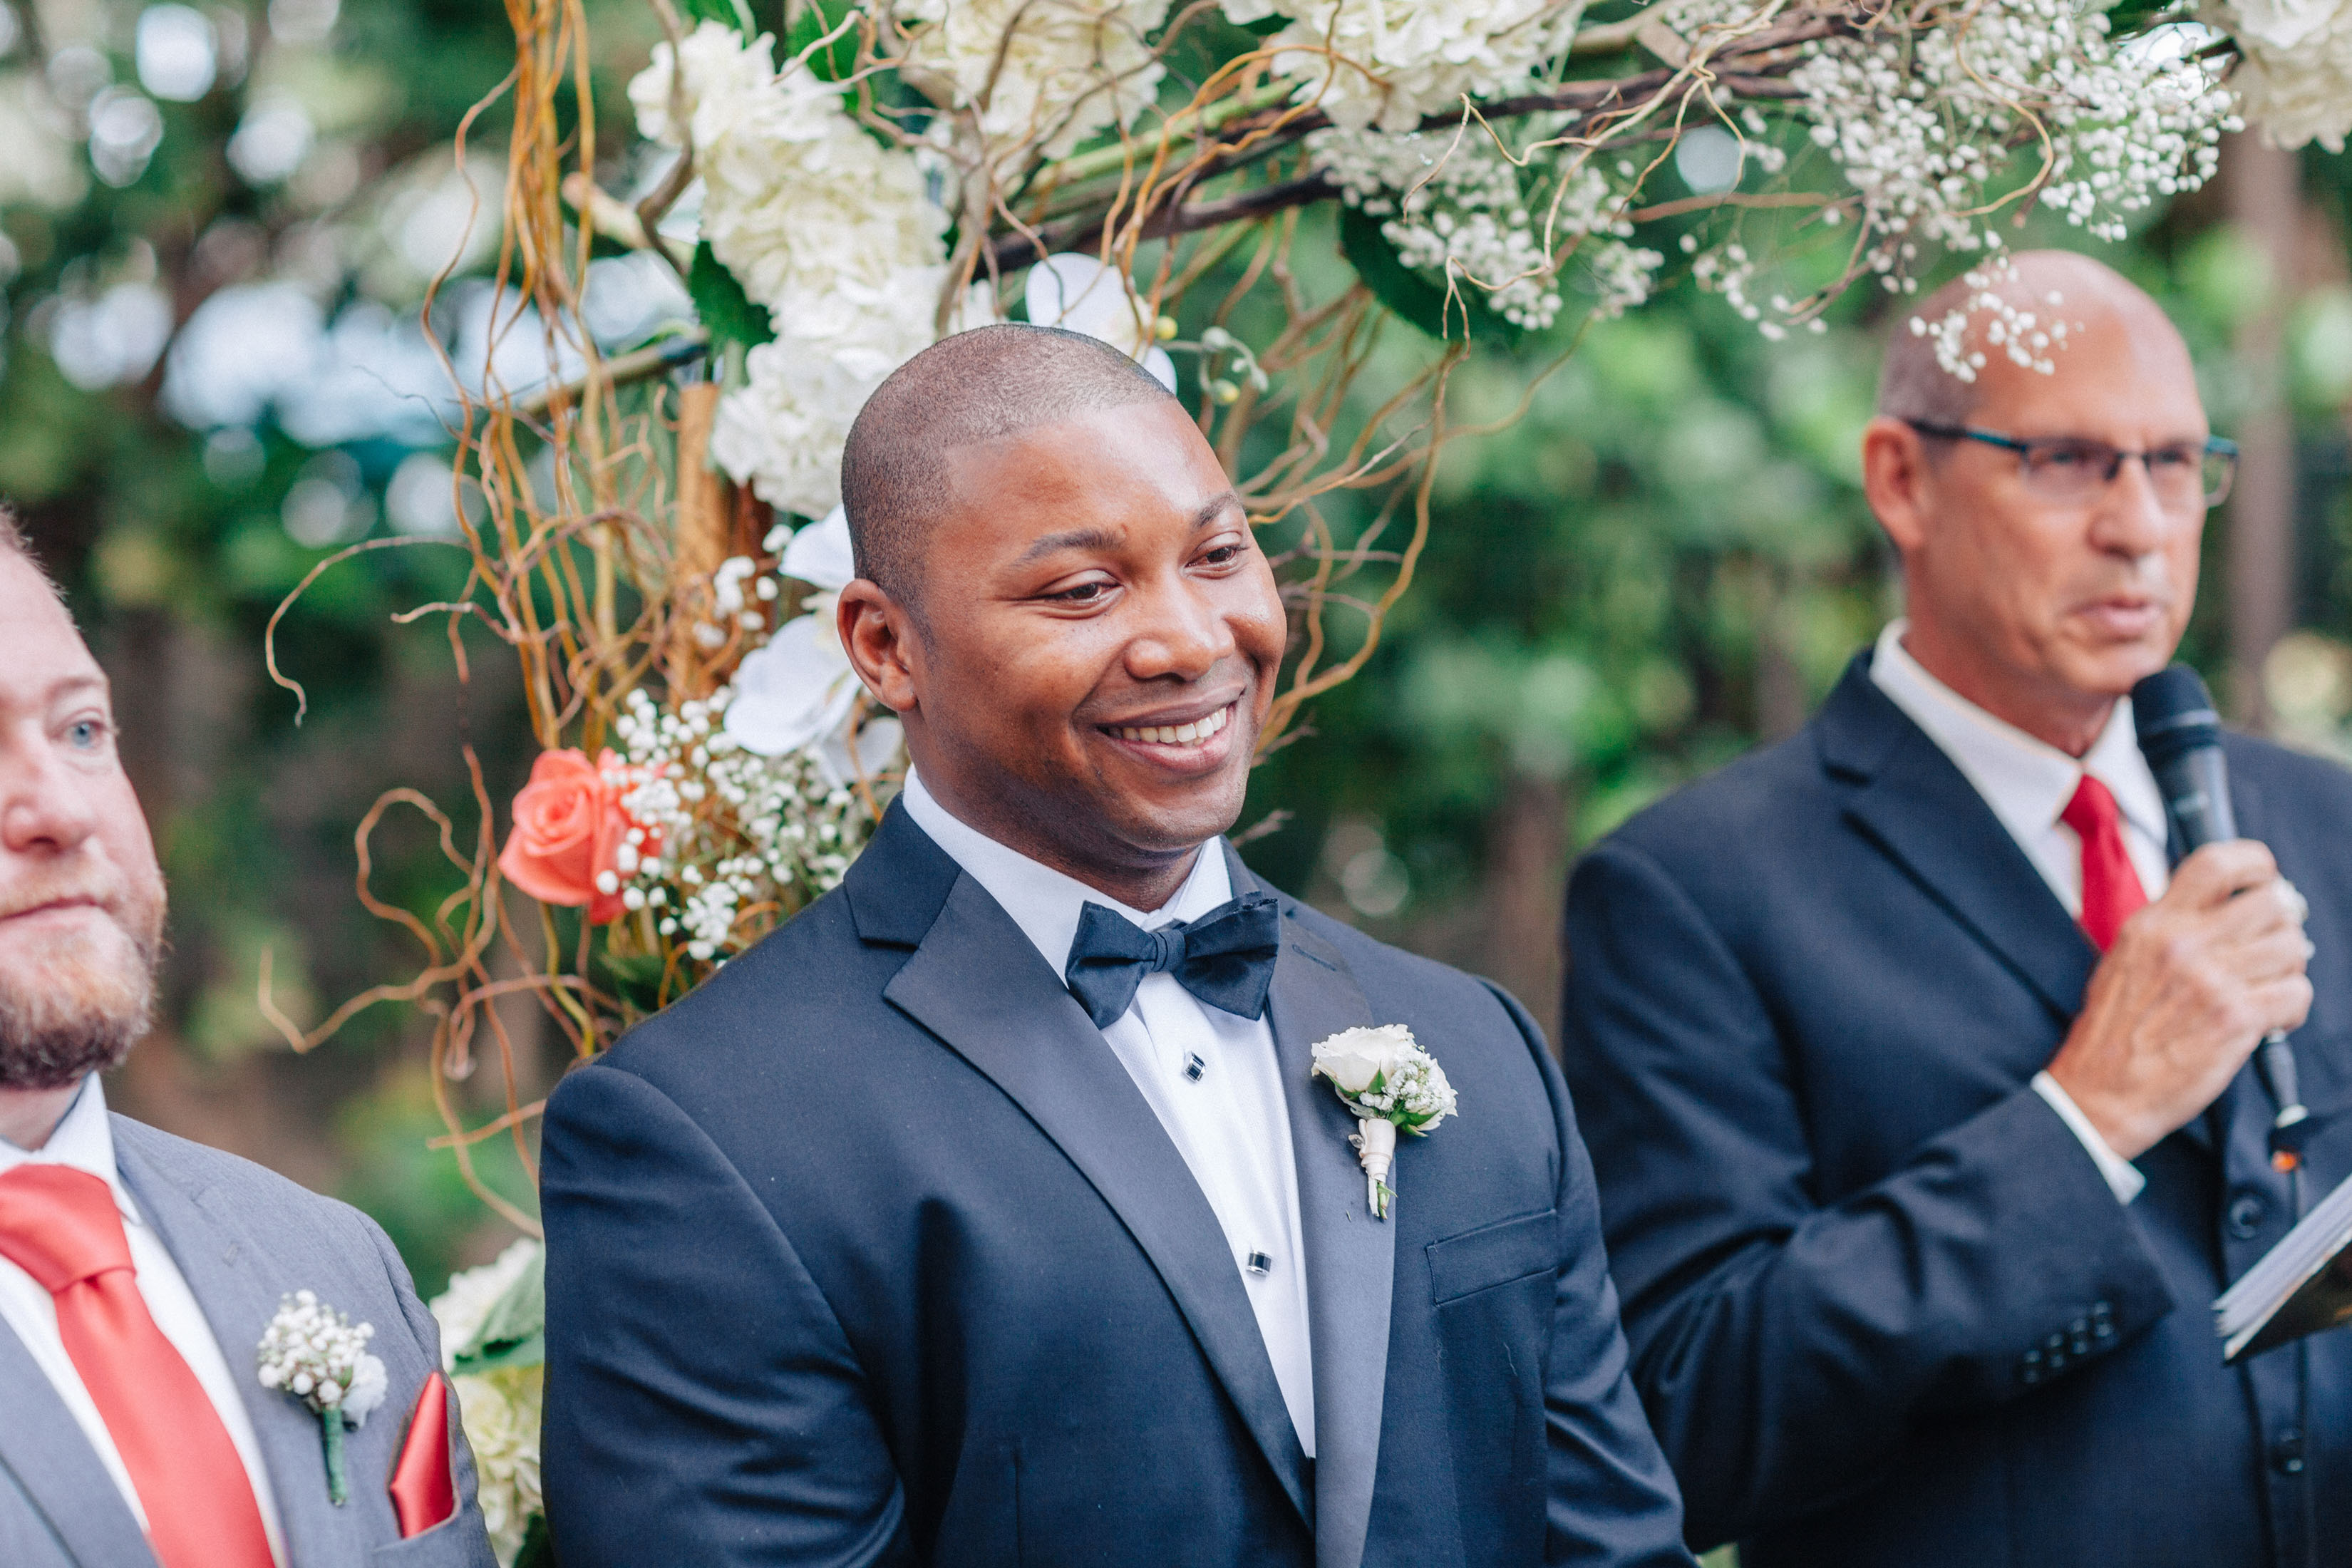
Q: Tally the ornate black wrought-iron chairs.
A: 0